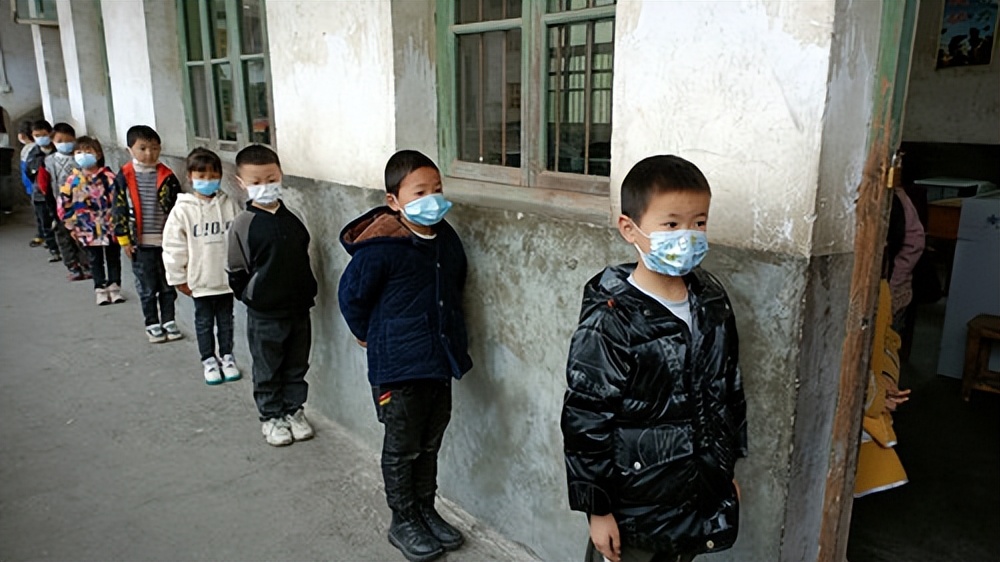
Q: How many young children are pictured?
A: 9